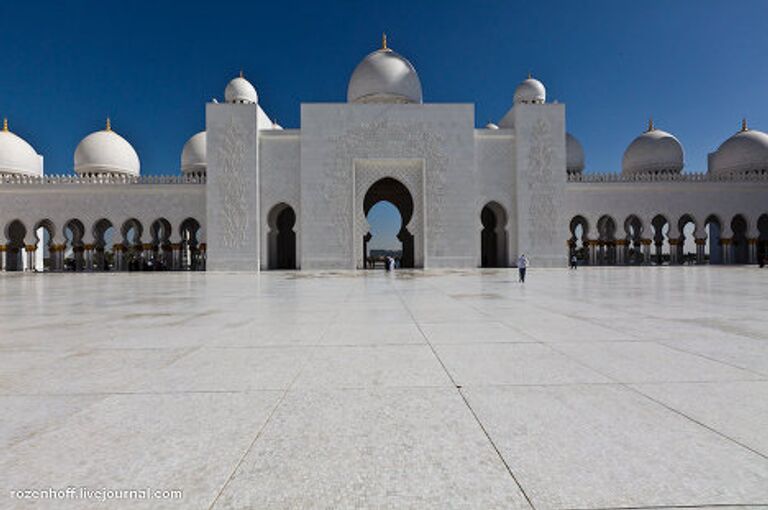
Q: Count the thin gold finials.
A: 7